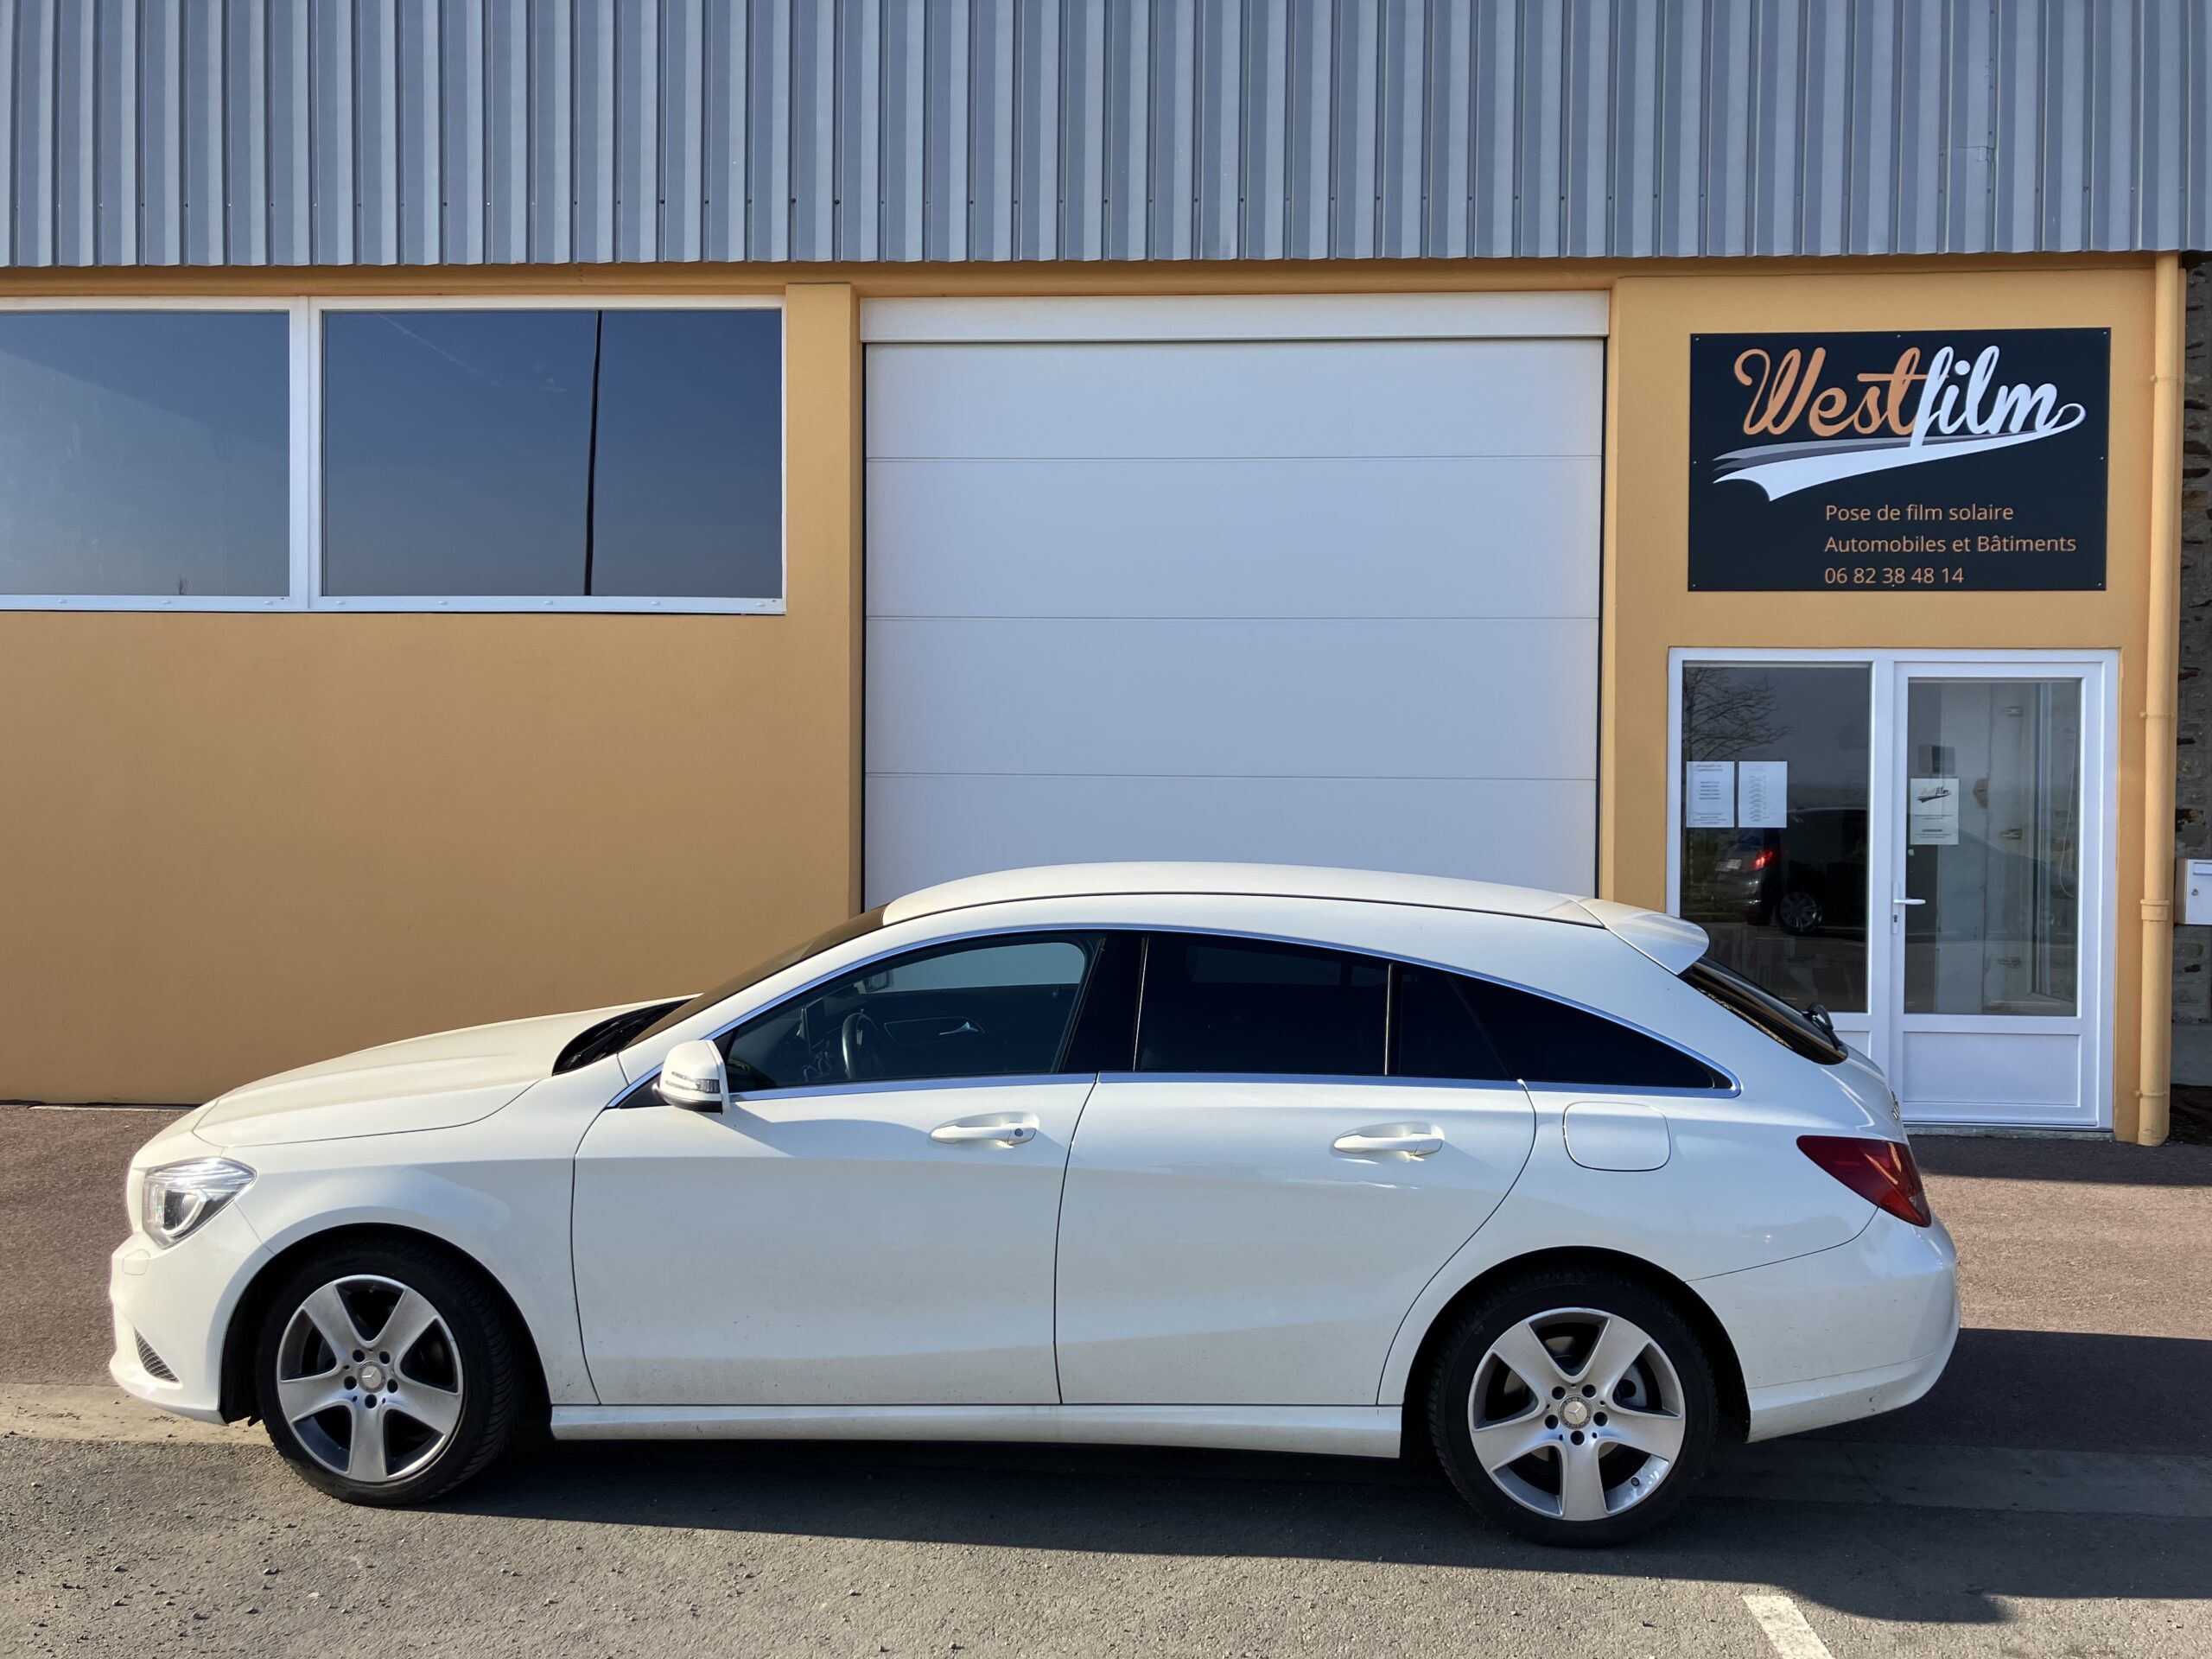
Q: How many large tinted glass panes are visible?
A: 2